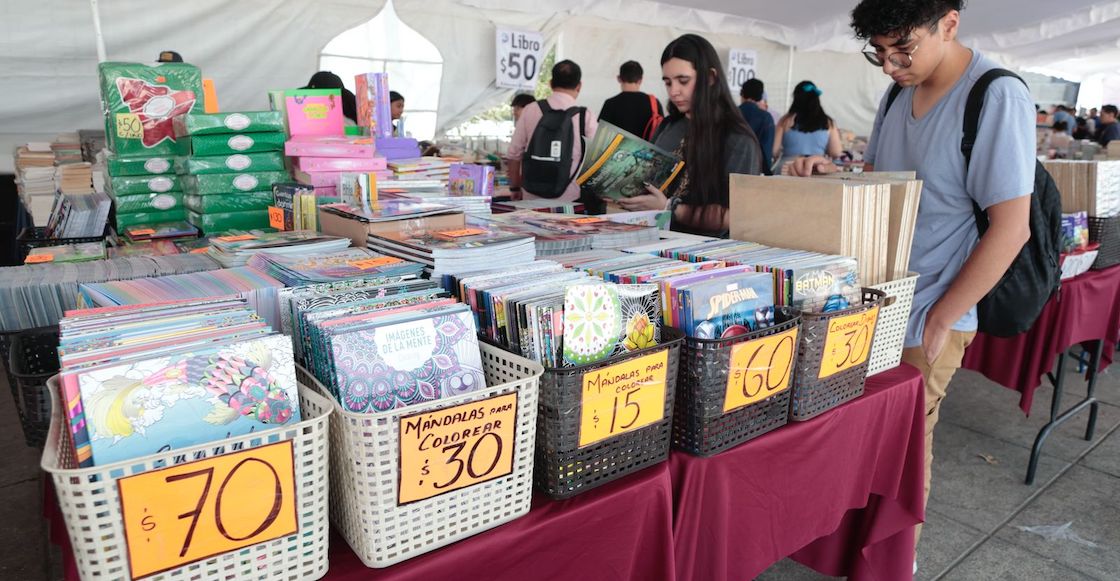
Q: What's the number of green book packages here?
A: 11